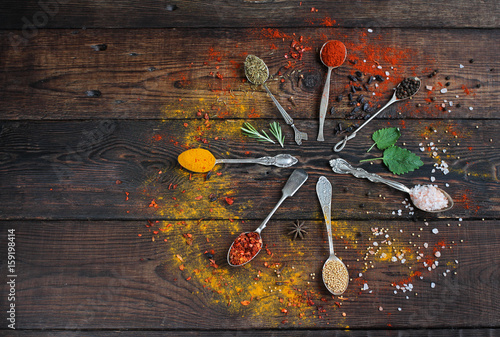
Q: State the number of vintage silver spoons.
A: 7